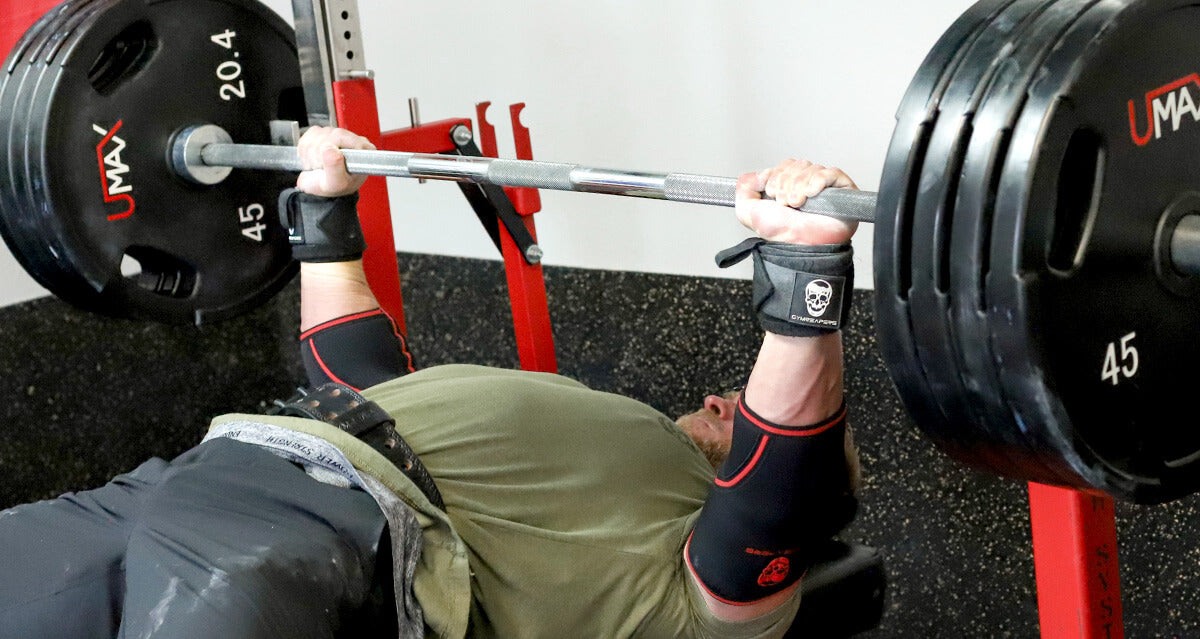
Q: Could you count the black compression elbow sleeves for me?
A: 2